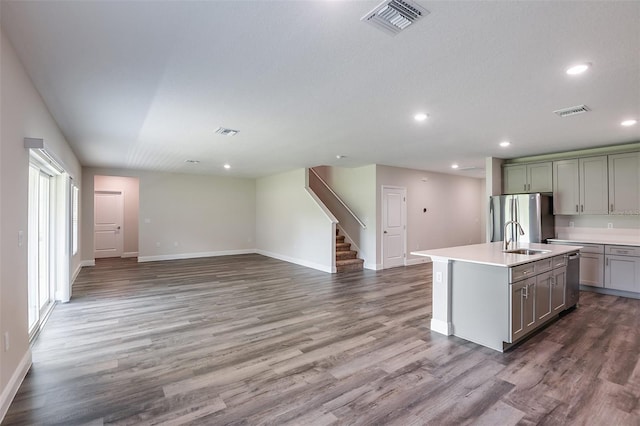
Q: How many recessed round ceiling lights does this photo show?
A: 6